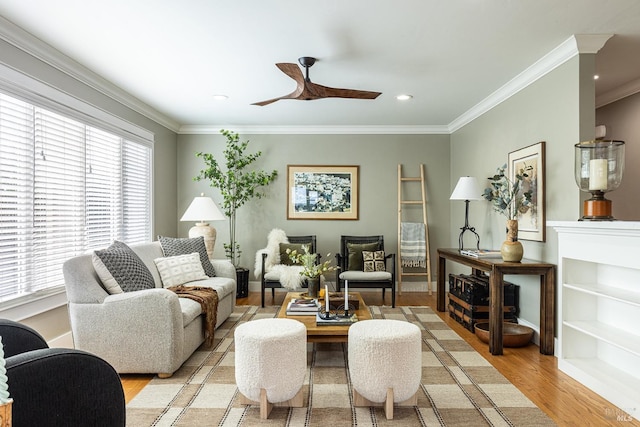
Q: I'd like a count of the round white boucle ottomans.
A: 2